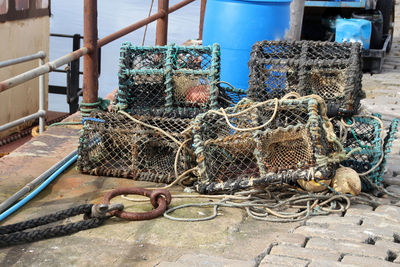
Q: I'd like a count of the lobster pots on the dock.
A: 5